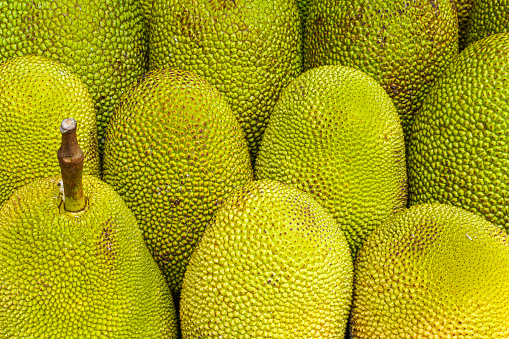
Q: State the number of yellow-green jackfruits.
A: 11